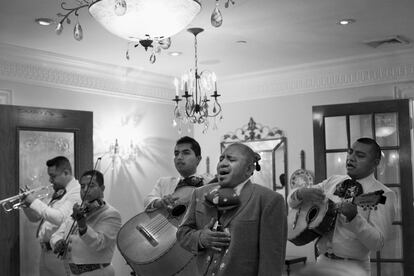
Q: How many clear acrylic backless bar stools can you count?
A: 0